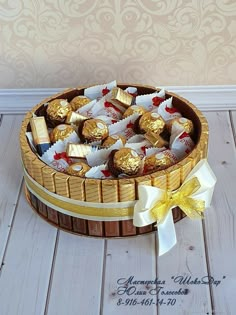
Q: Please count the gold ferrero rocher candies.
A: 11